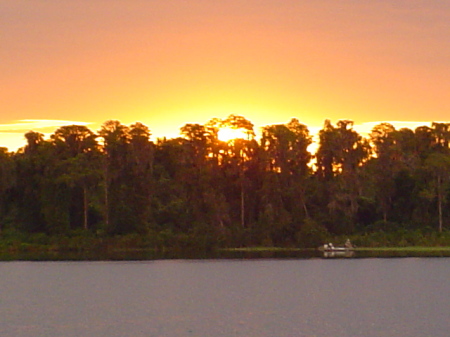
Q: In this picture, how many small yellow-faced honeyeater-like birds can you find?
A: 0